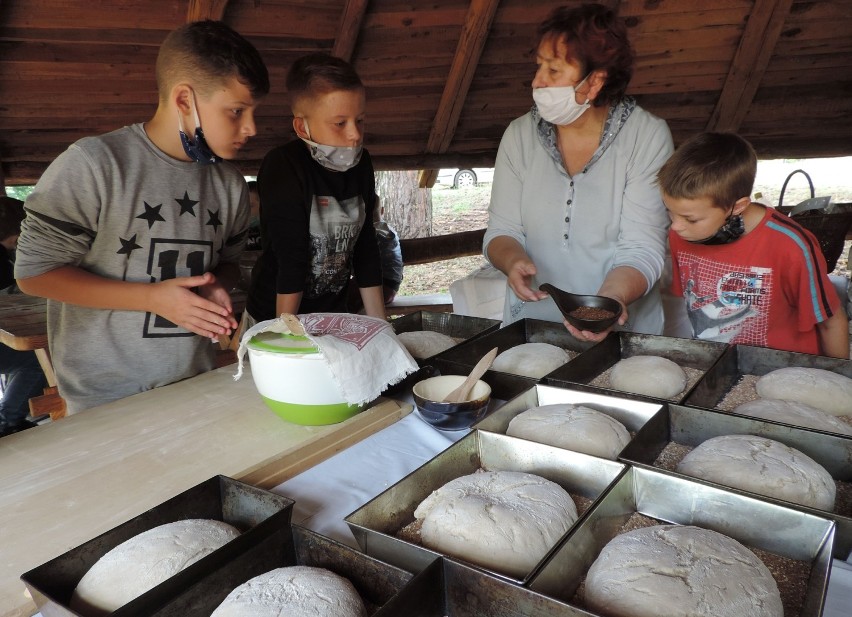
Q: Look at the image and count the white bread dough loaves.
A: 11